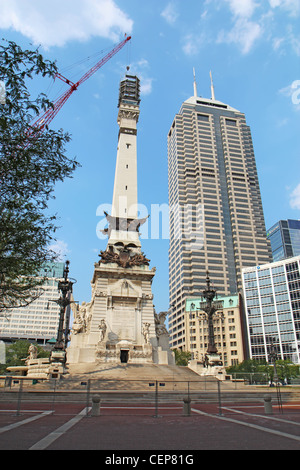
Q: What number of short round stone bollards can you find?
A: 3